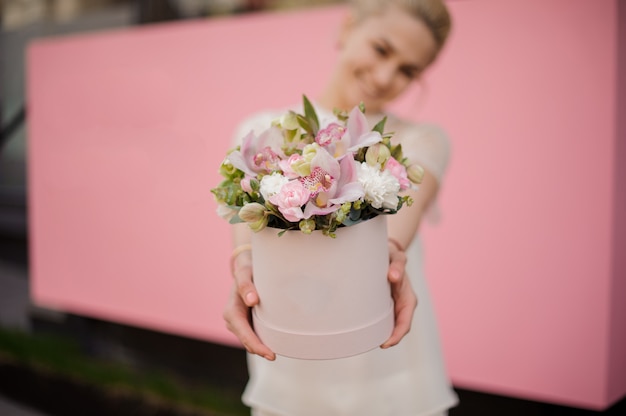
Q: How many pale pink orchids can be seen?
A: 3